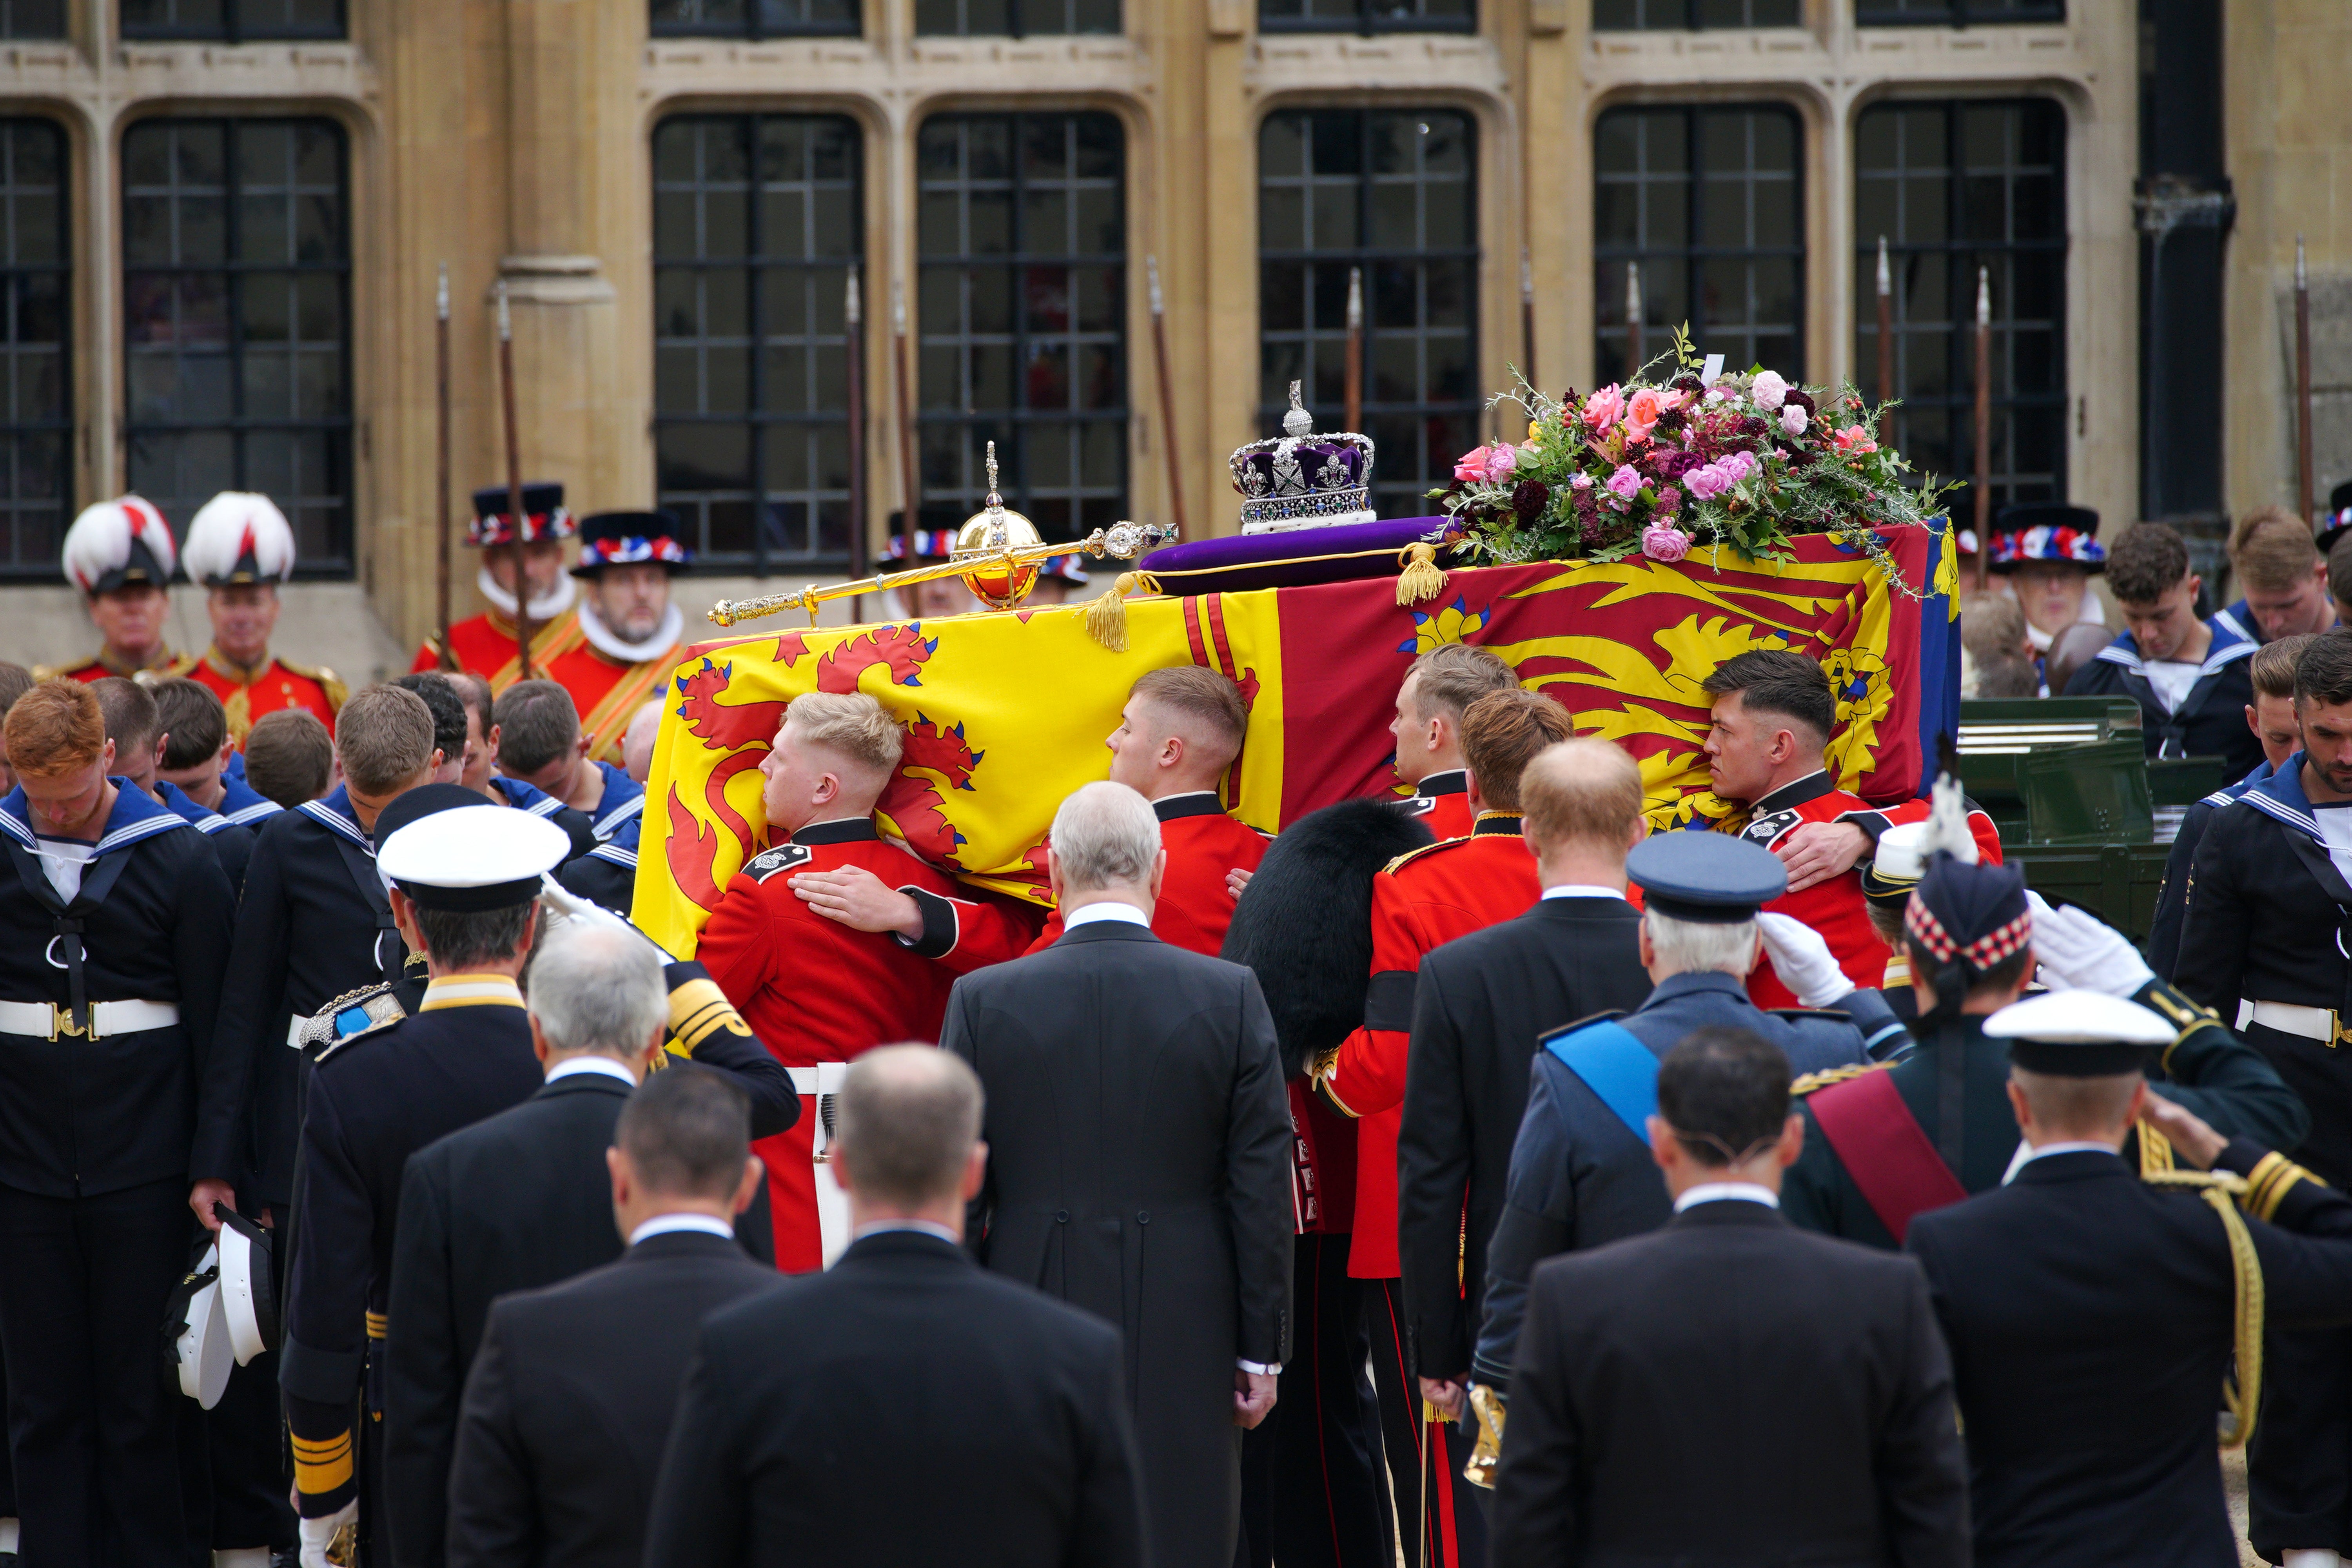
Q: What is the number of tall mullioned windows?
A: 7